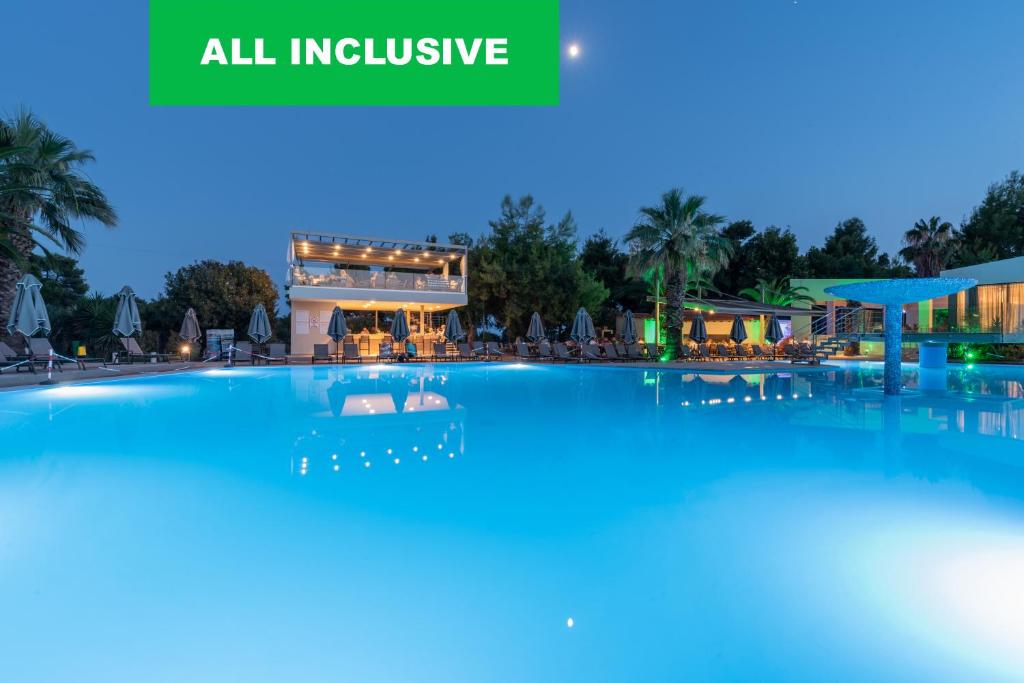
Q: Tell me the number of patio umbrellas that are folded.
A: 13